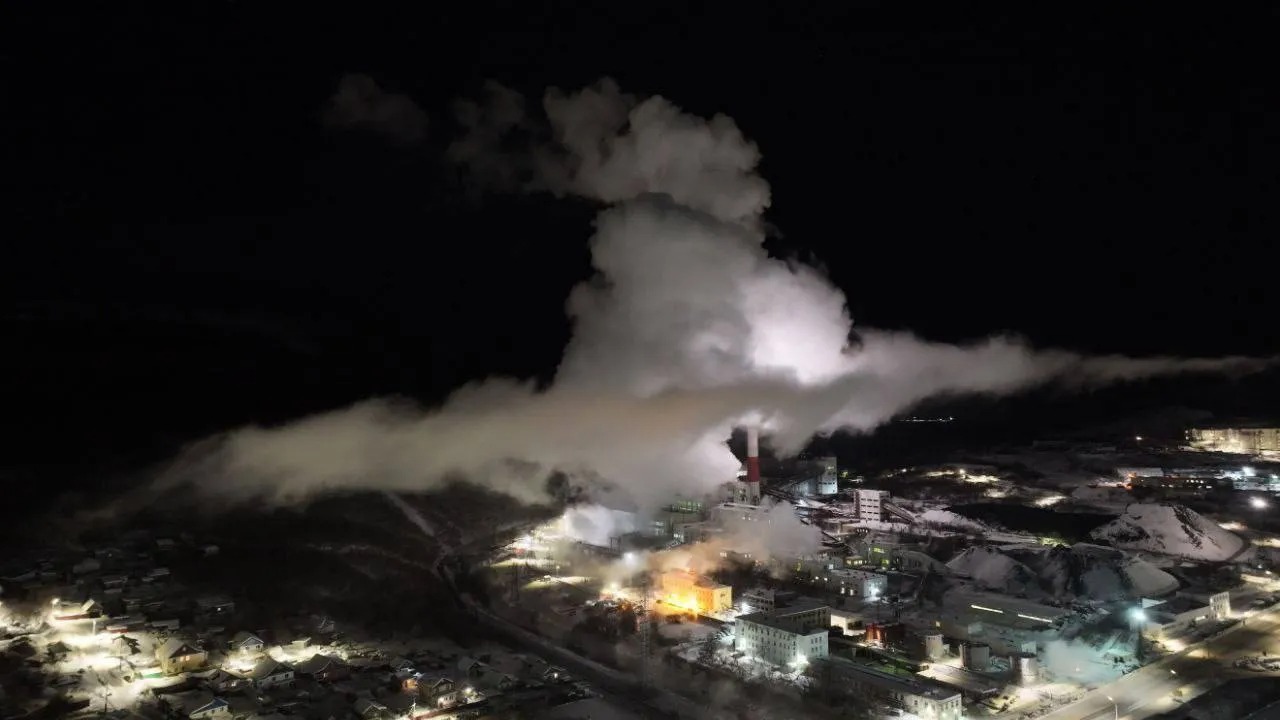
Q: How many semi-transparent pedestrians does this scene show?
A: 0